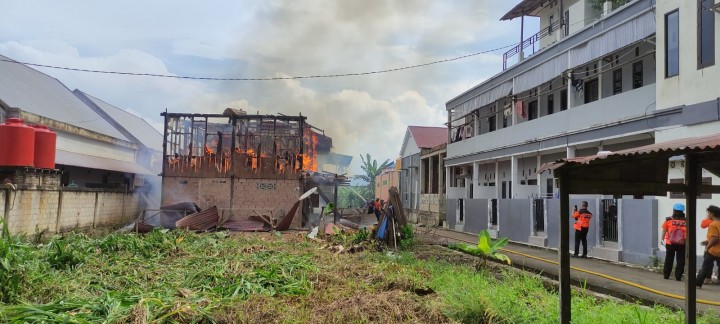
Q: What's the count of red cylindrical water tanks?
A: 2